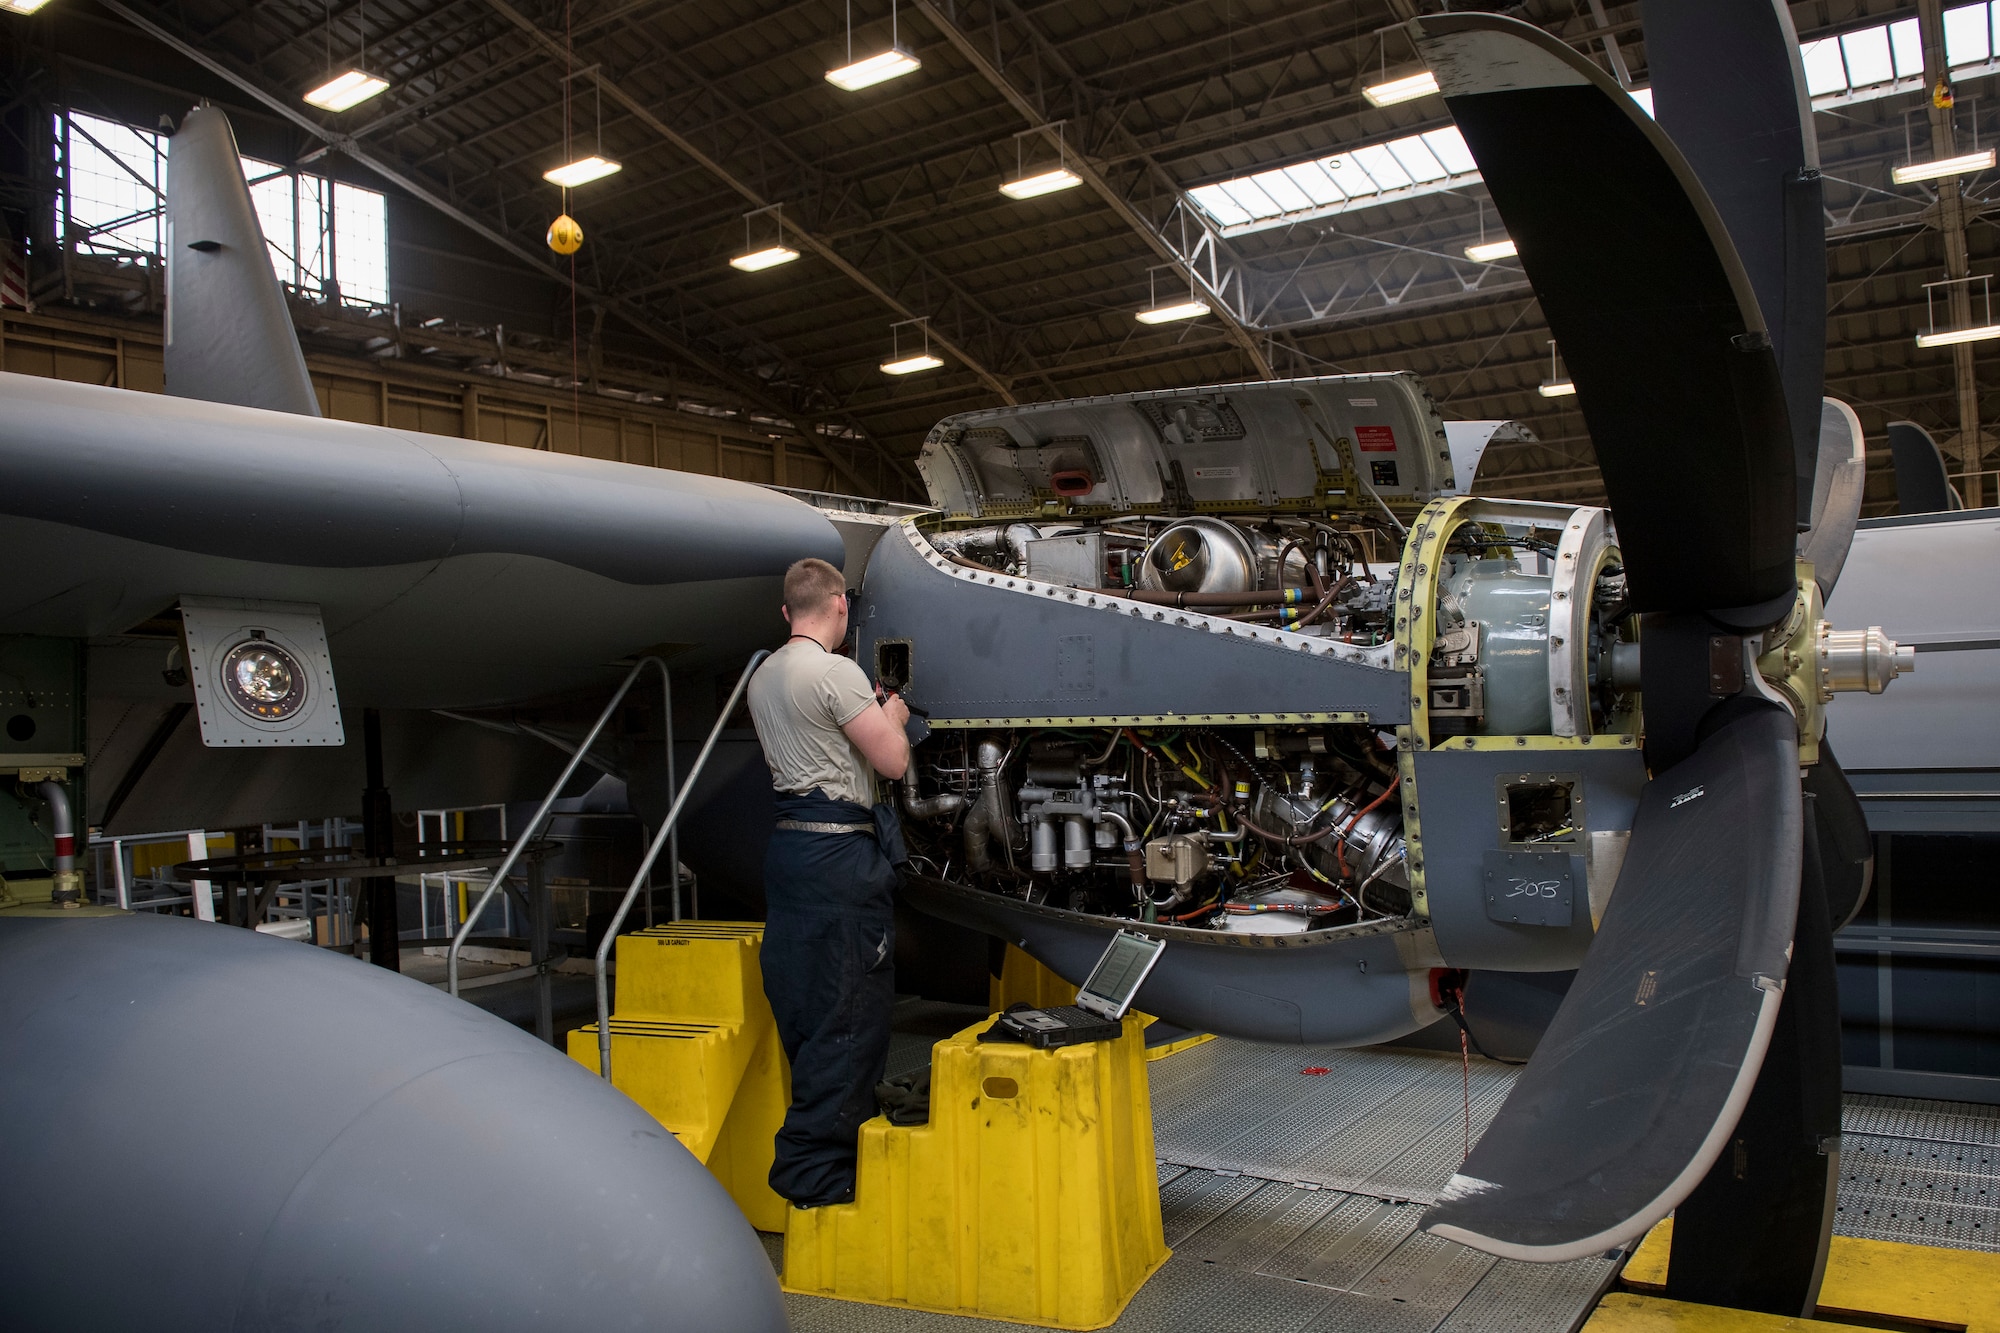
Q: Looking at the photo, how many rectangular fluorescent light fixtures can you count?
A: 13